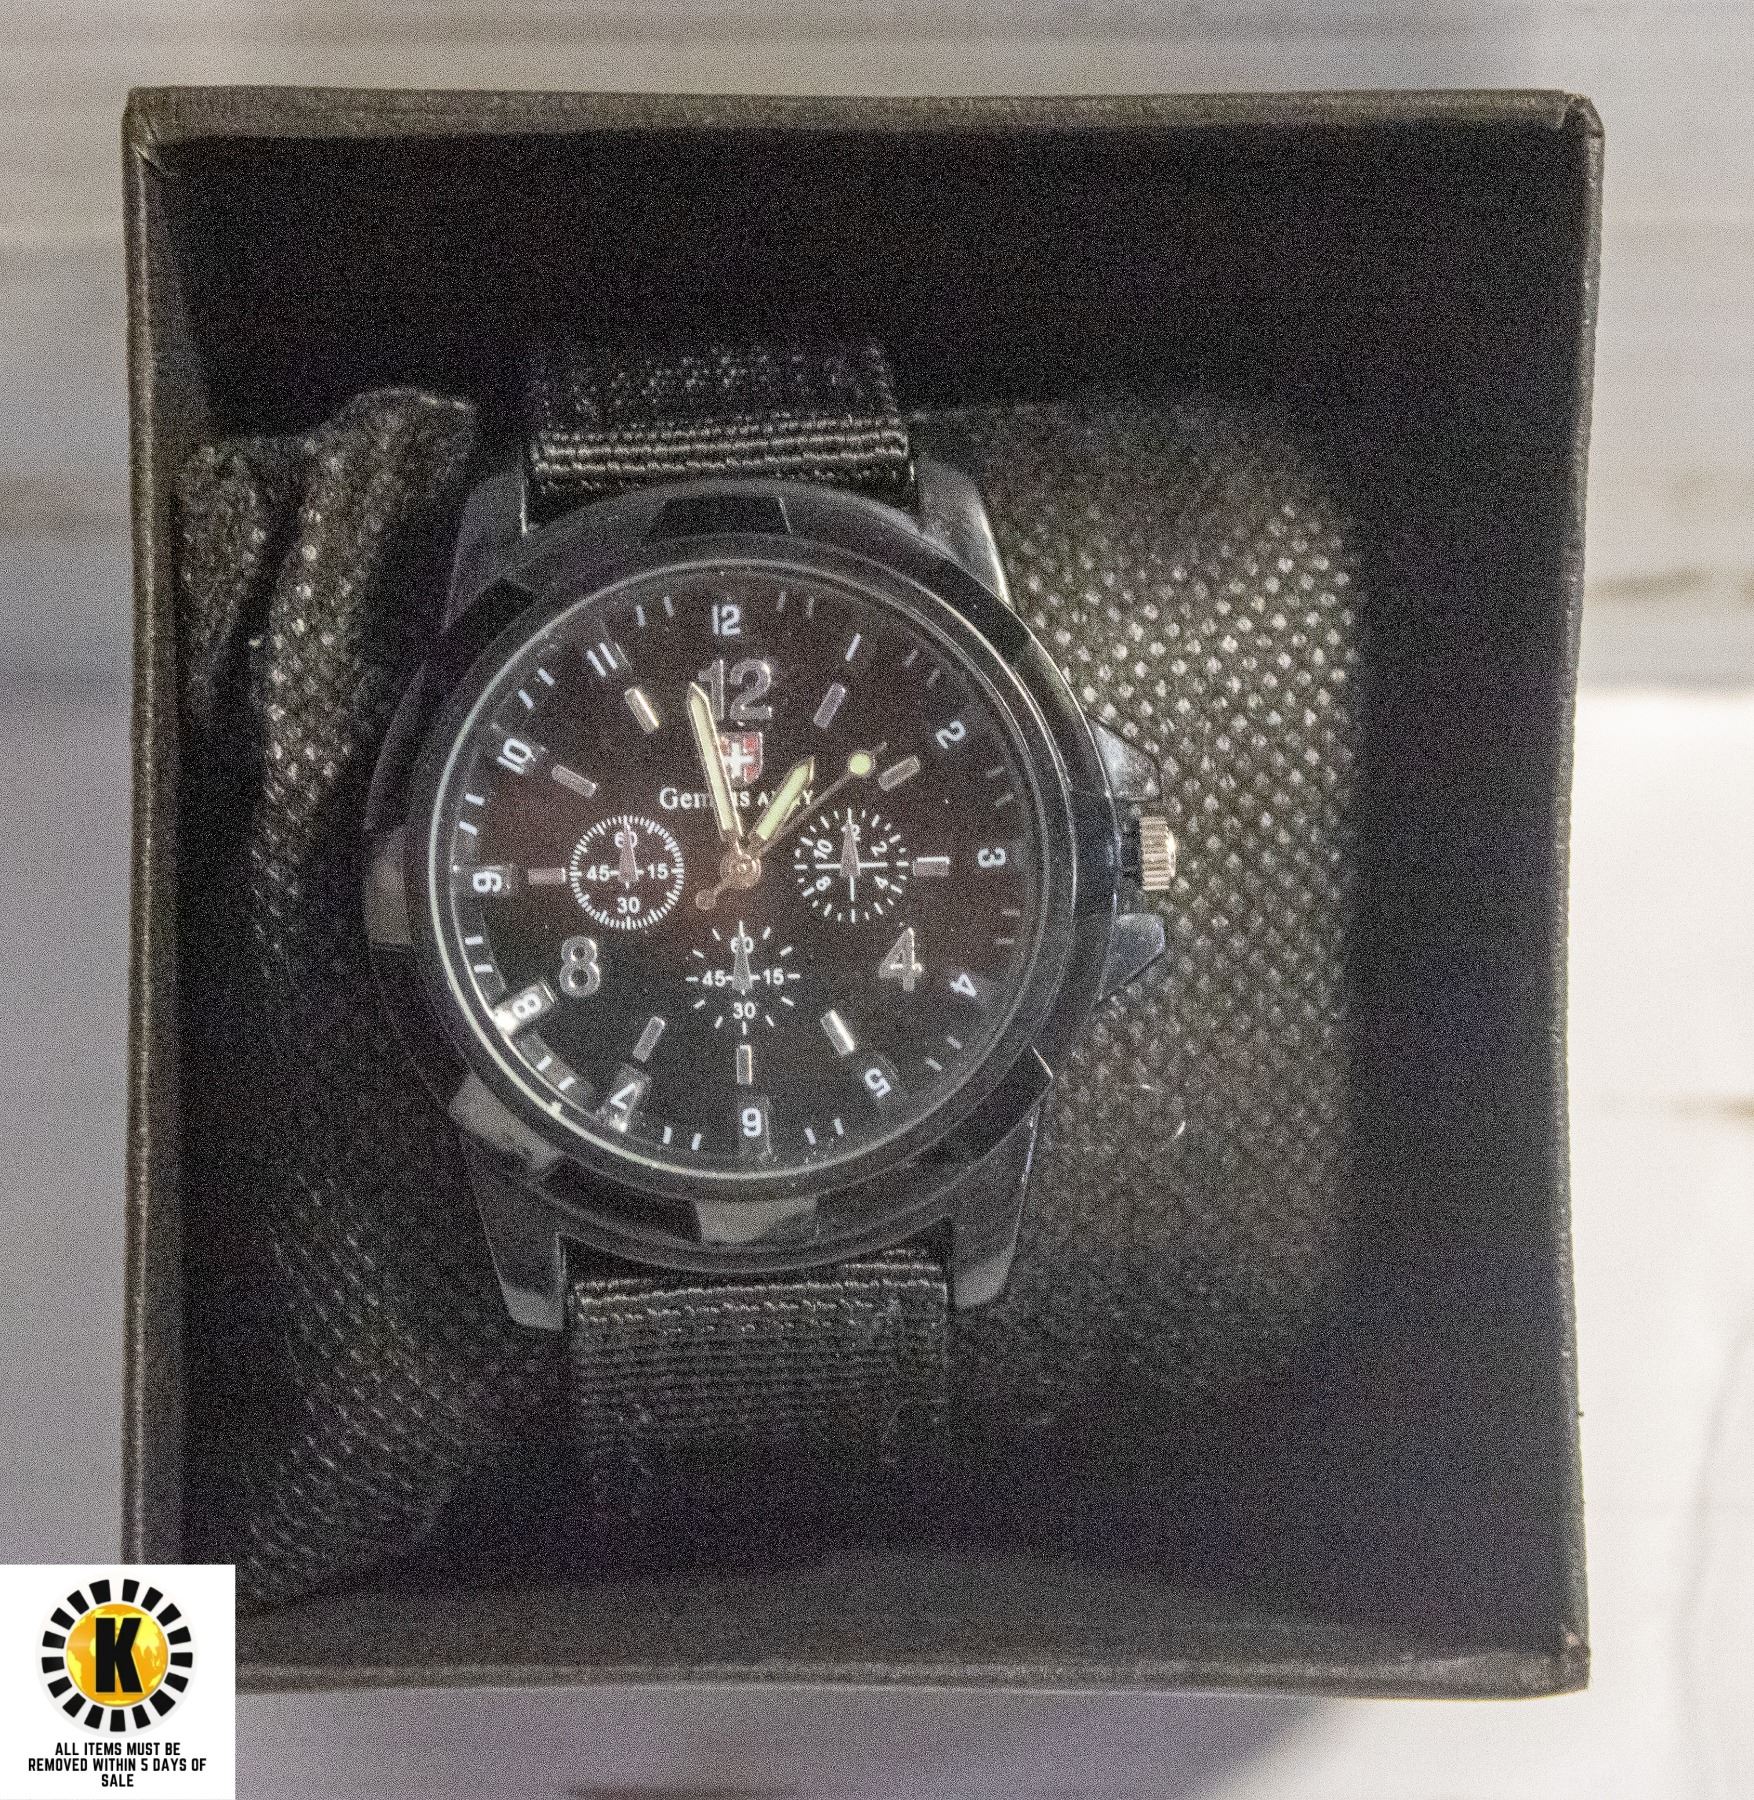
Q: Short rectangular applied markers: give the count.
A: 9